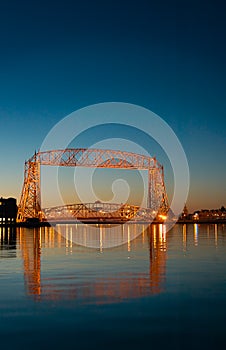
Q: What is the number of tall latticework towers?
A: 2